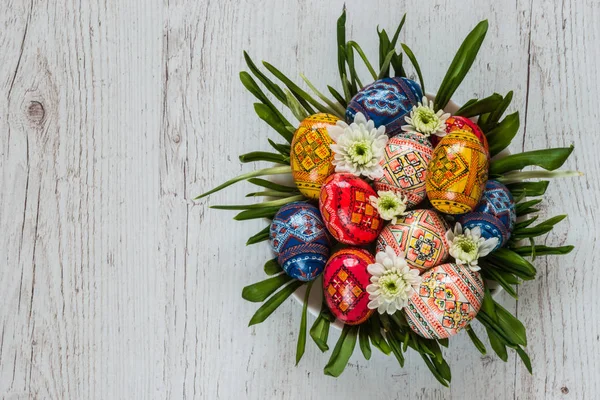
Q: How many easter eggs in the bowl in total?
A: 11